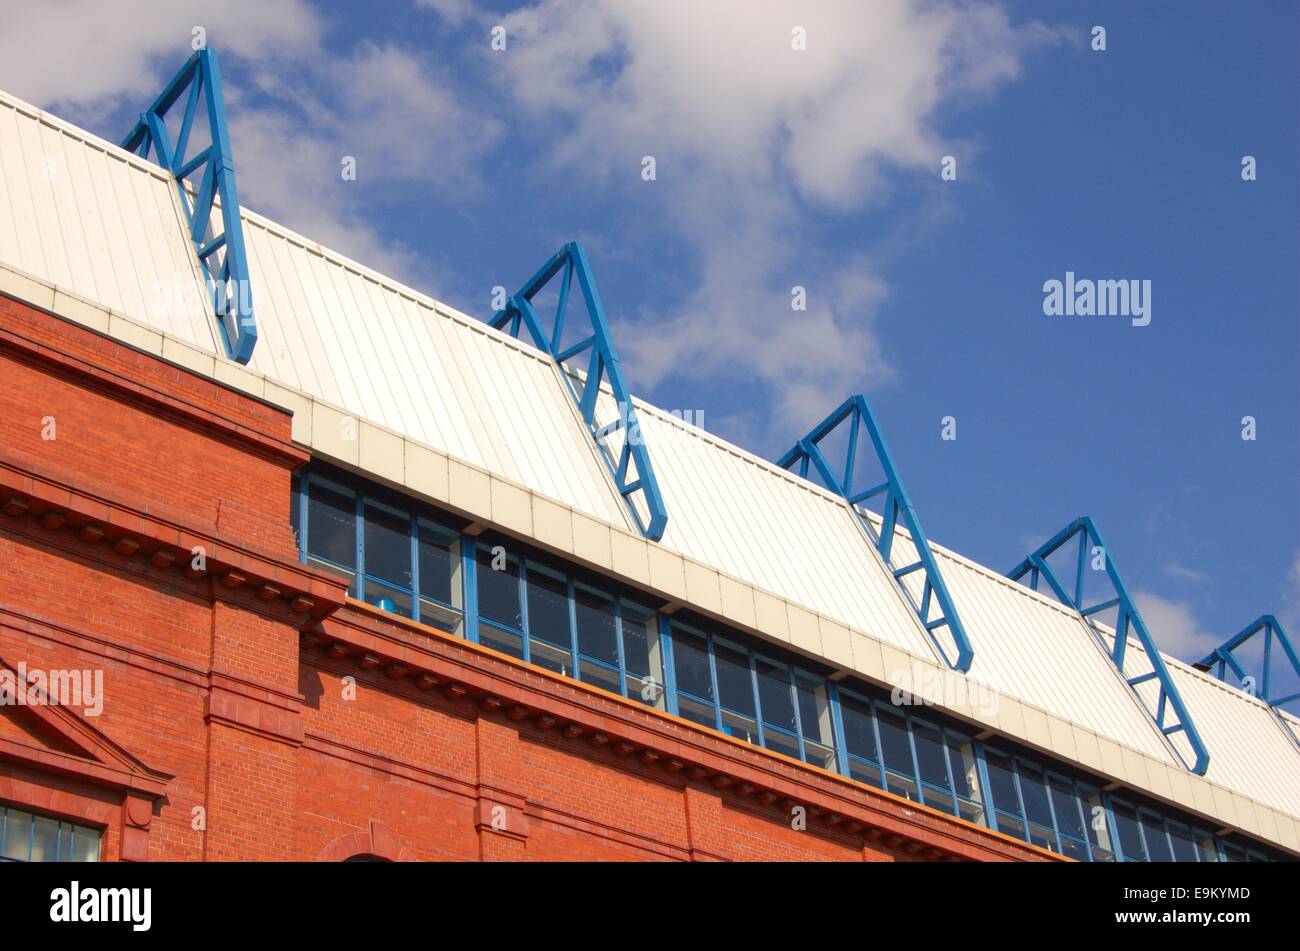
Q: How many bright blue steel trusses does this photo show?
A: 5